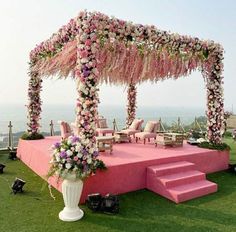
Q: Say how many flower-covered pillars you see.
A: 4